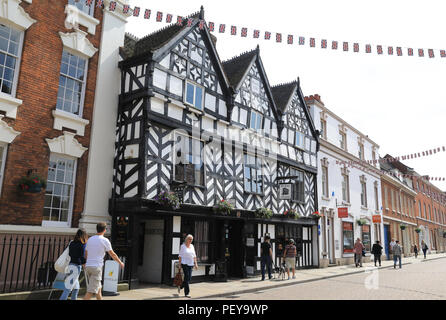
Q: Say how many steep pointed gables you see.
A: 3